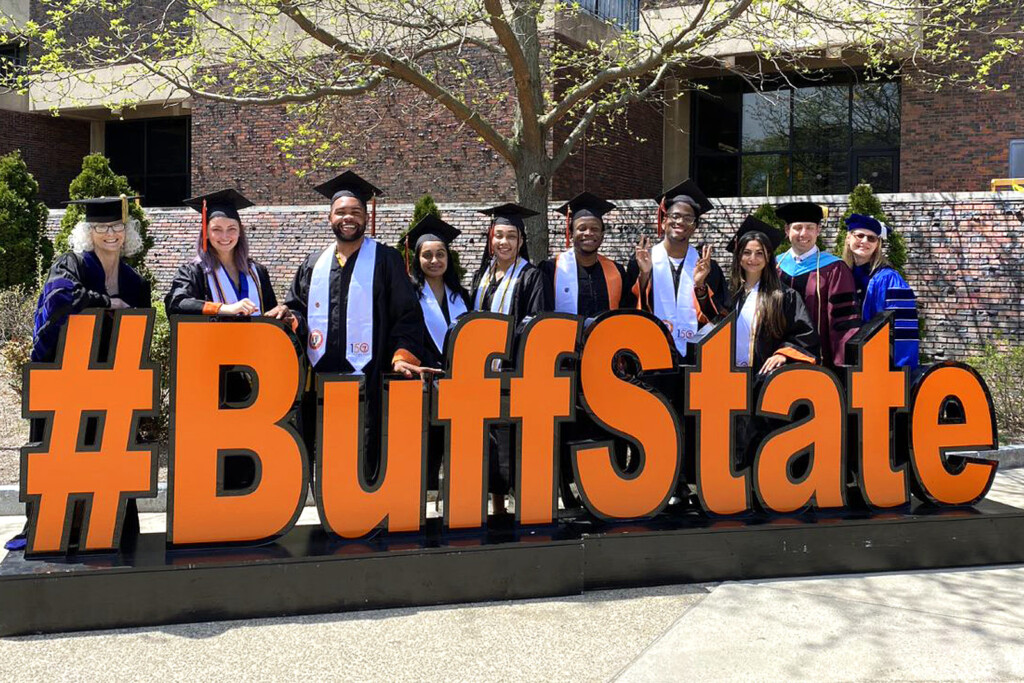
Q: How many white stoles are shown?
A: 7